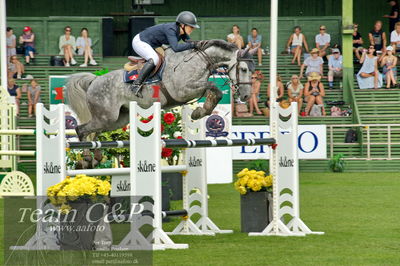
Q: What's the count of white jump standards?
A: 4